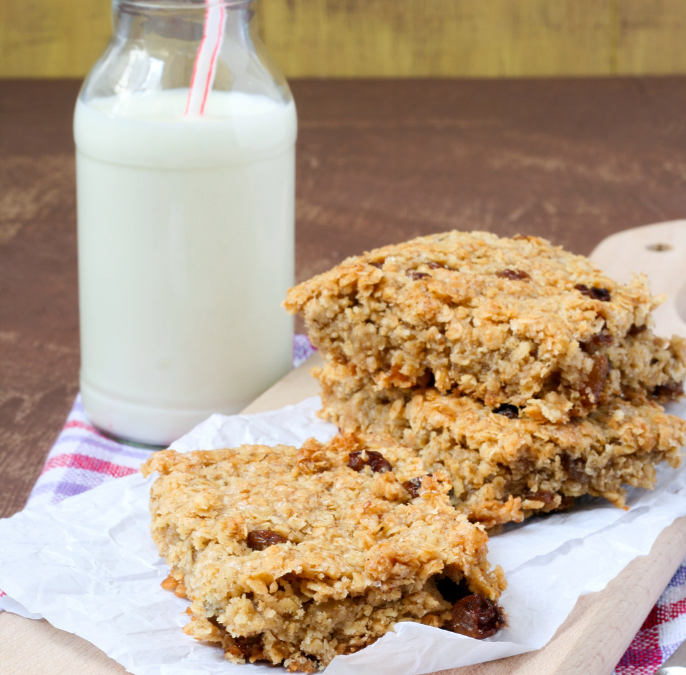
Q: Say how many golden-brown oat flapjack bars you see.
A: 3